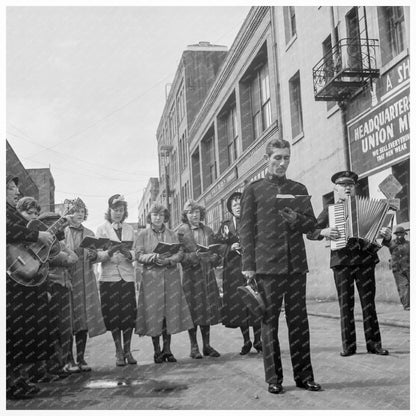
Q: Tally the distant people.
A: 1